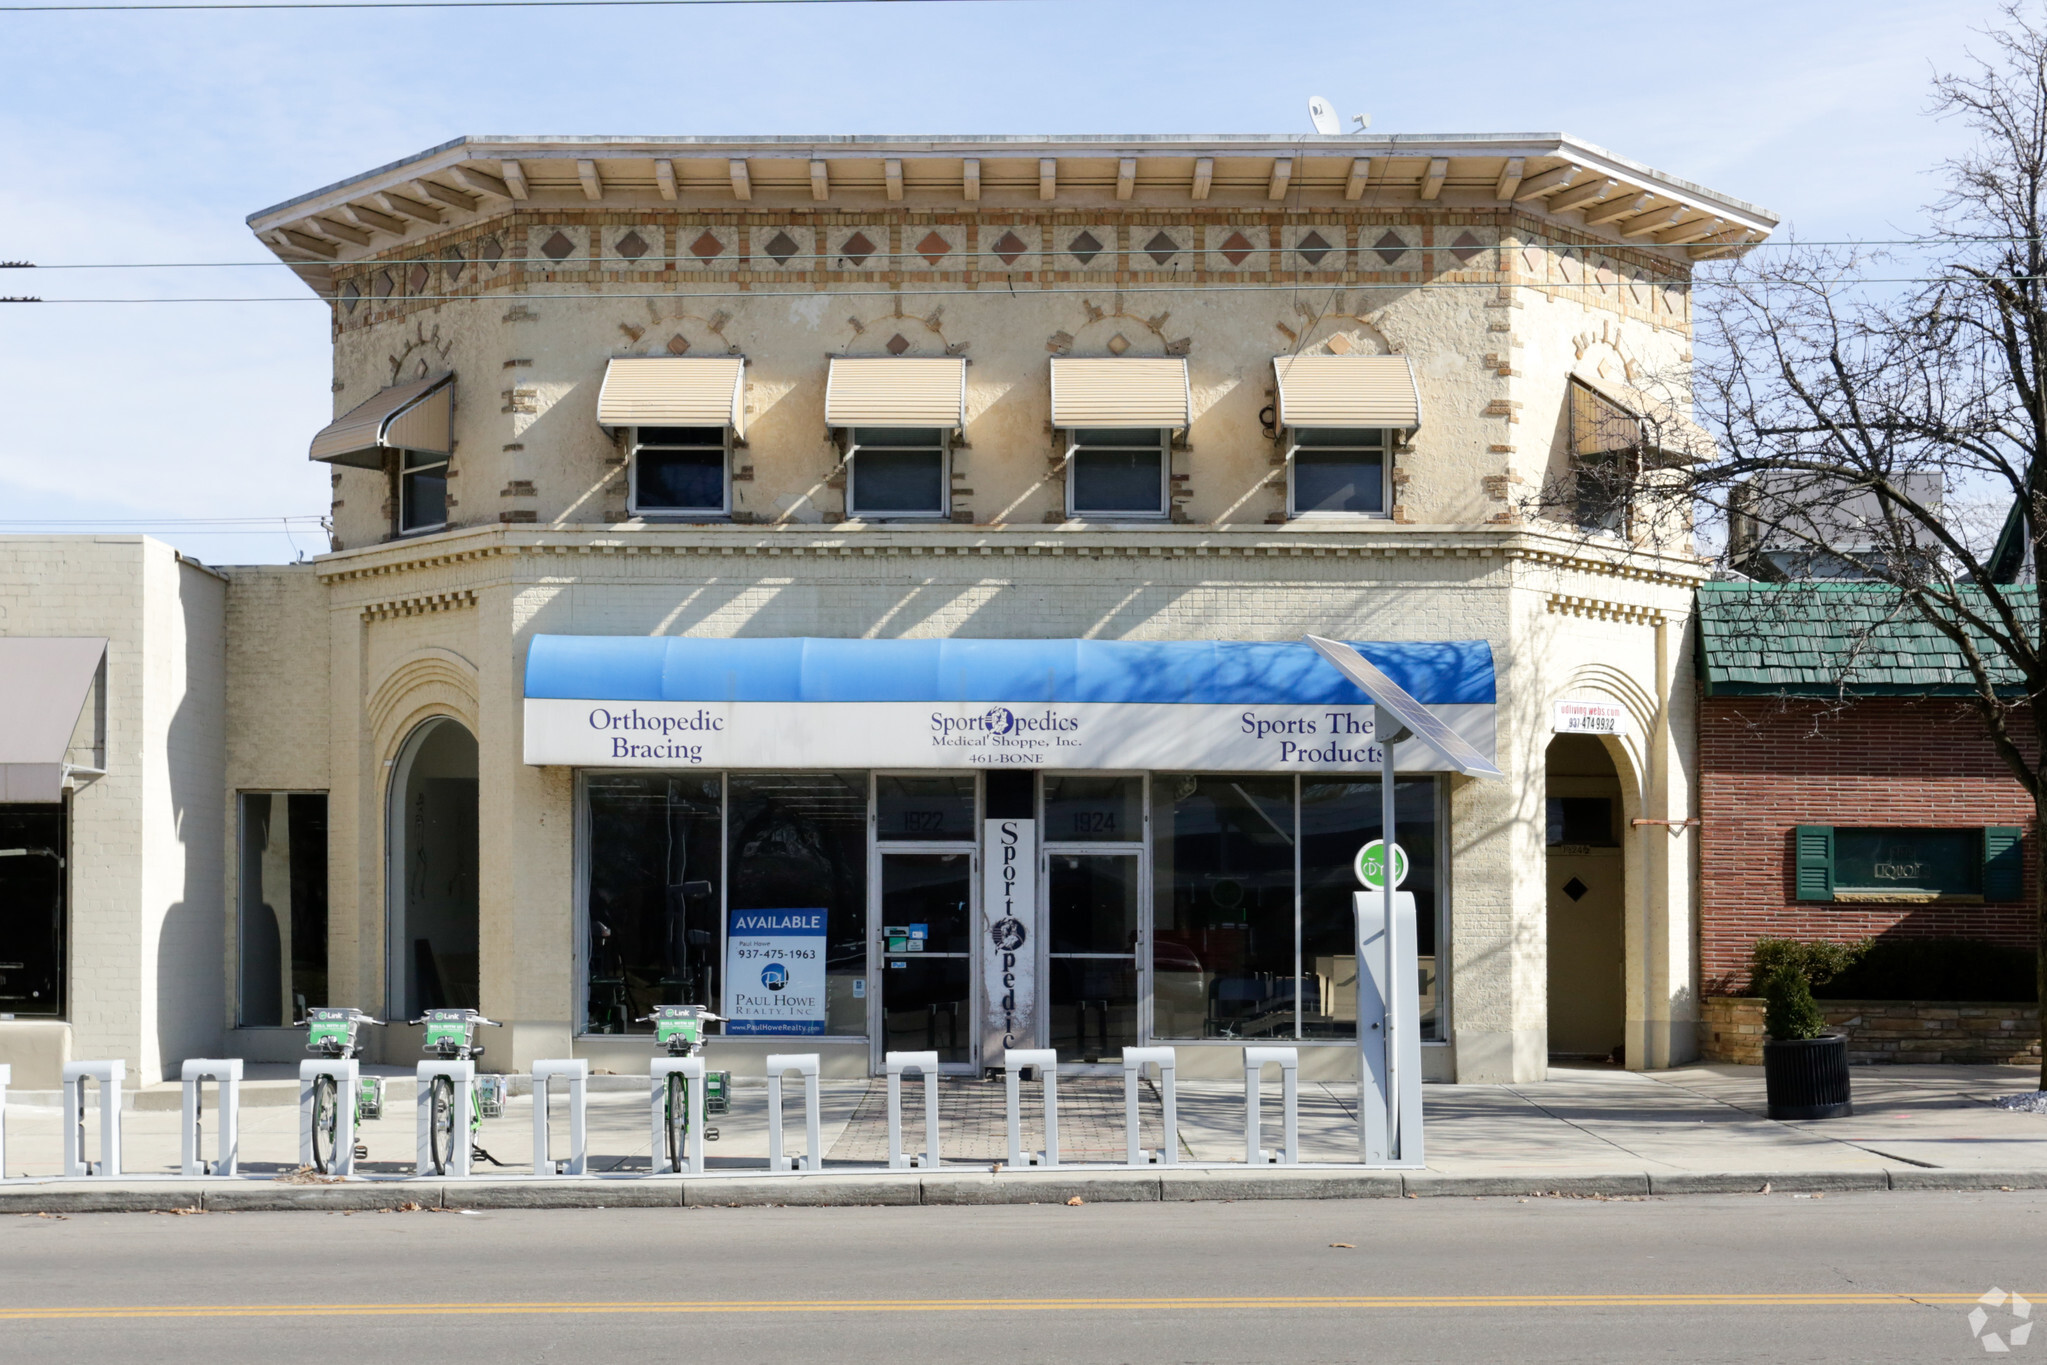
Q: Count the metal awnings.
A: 6